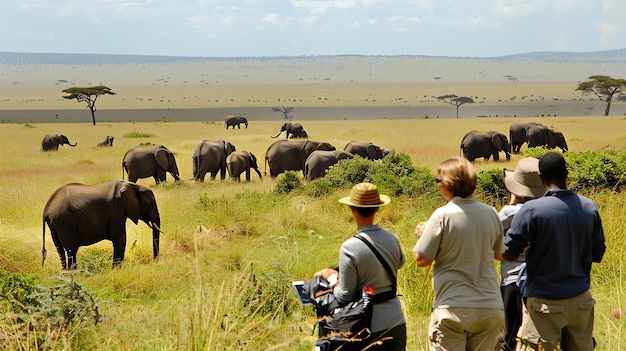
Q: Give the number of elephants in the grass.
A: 14